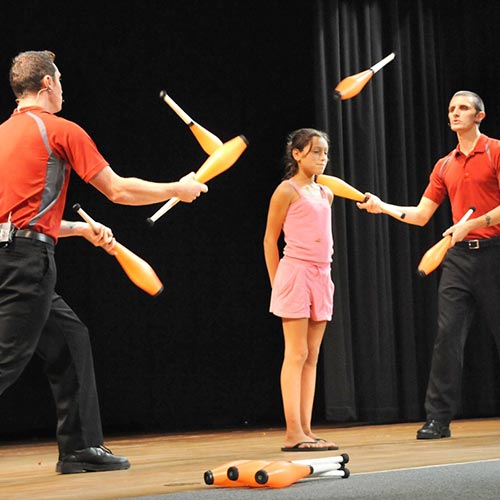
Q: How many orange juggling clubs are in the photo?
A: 9